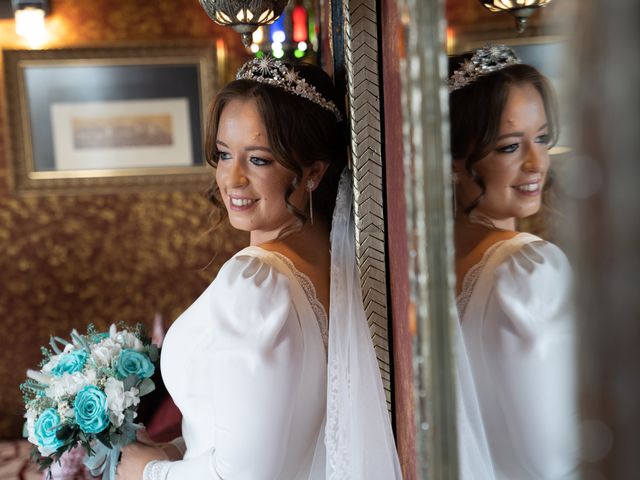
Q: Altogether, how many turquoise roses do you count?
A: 4